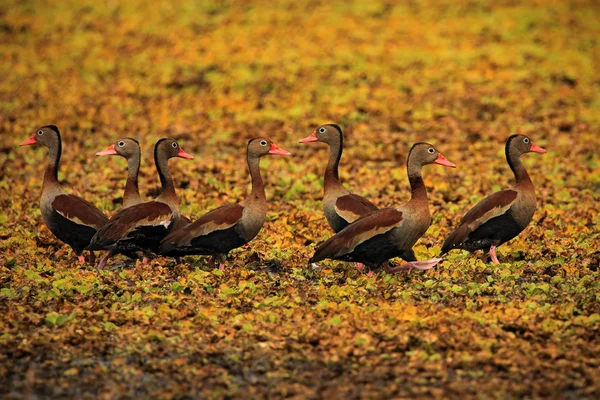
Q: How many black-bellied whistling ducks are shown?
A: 7